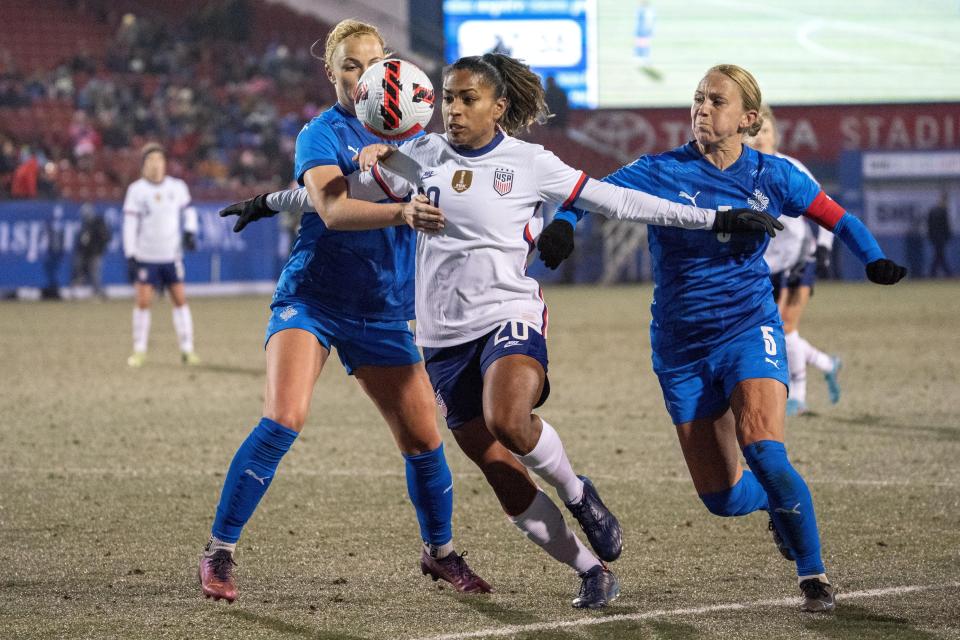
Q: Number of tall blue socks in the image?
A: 4